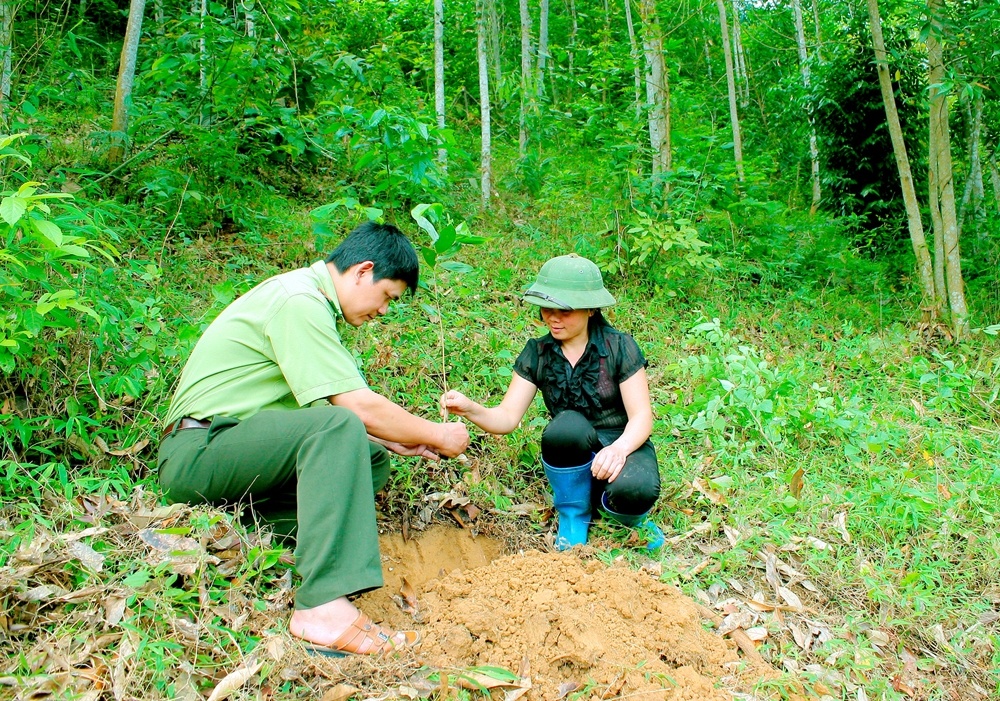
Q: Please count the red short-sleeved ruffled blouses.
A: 0